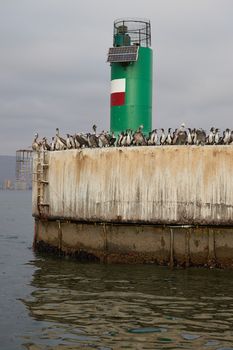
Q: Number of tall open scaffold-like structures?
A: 1